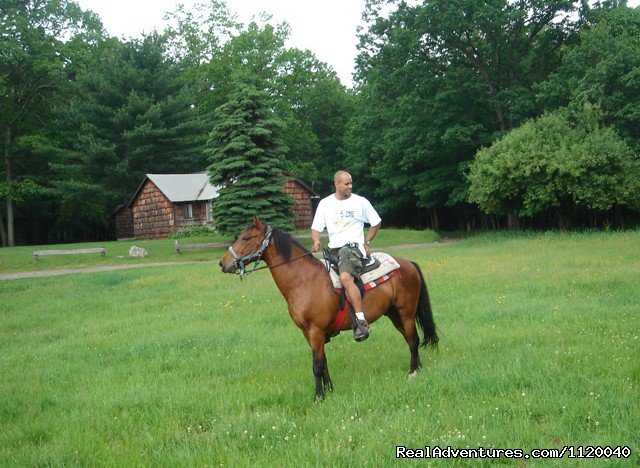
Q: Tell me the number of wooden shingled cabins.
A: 1